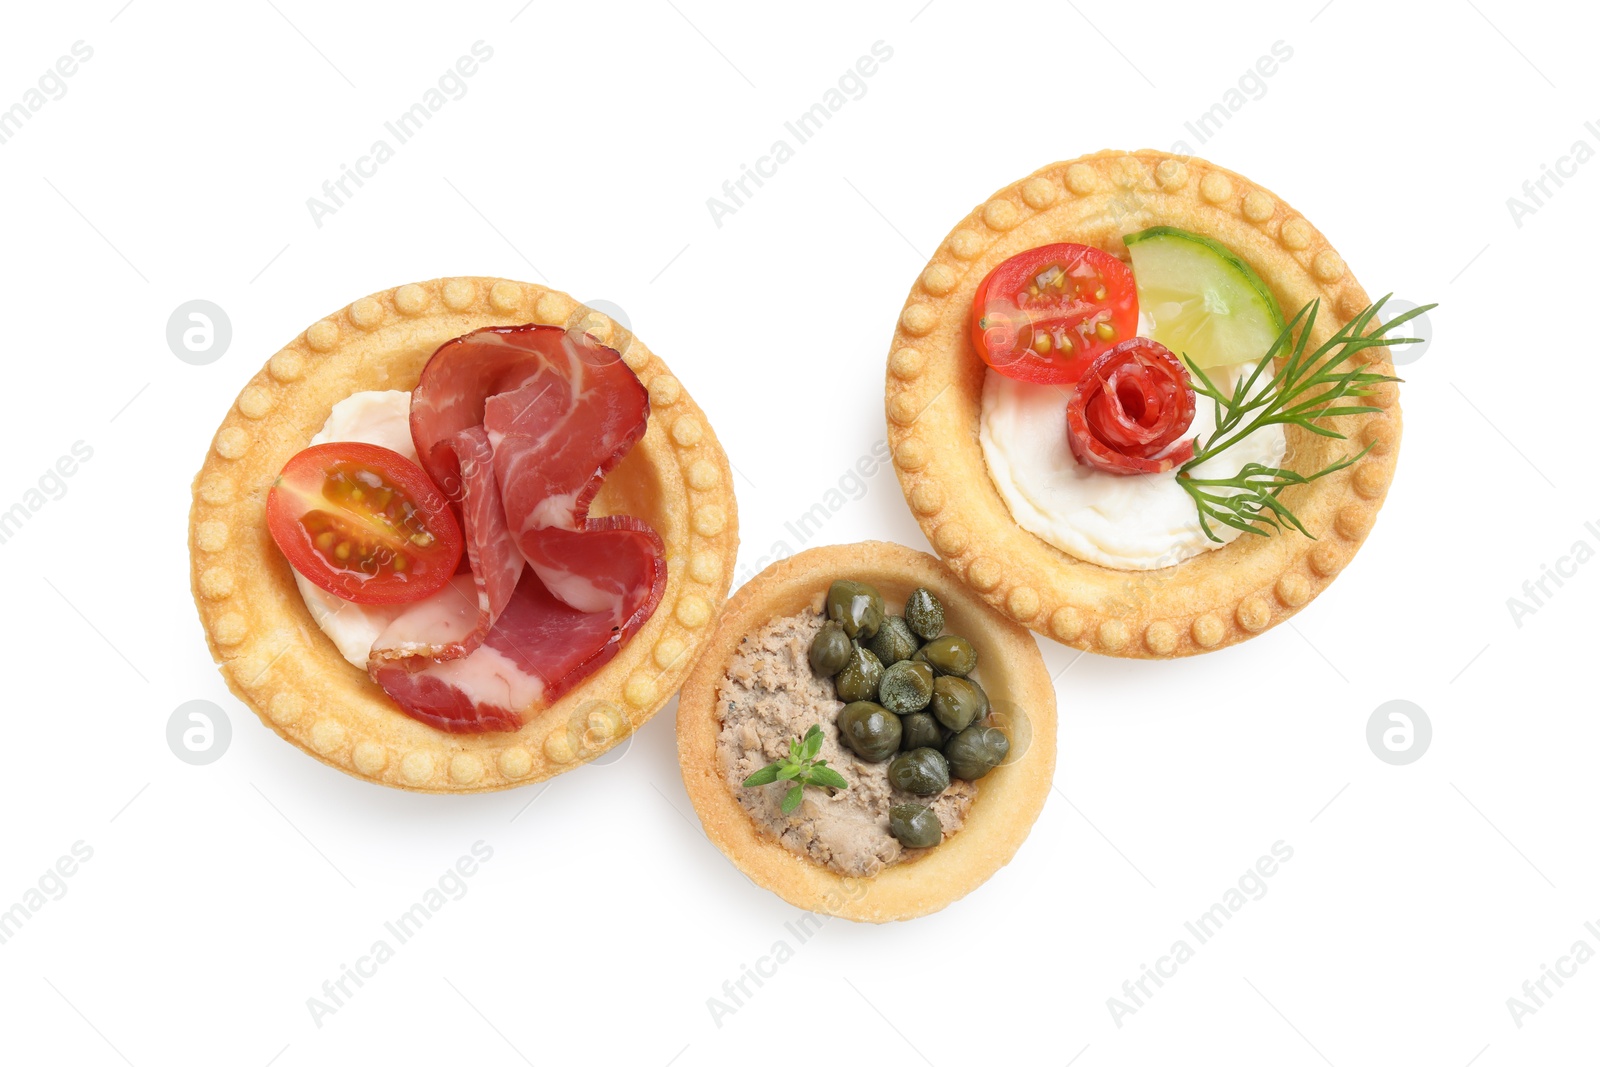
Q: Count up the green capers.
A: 14